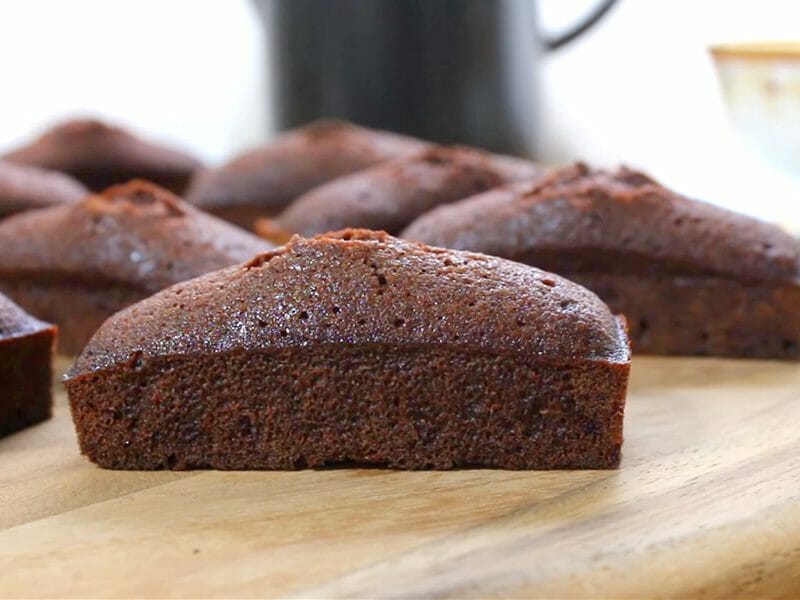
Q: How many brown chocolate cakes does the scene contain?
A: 8